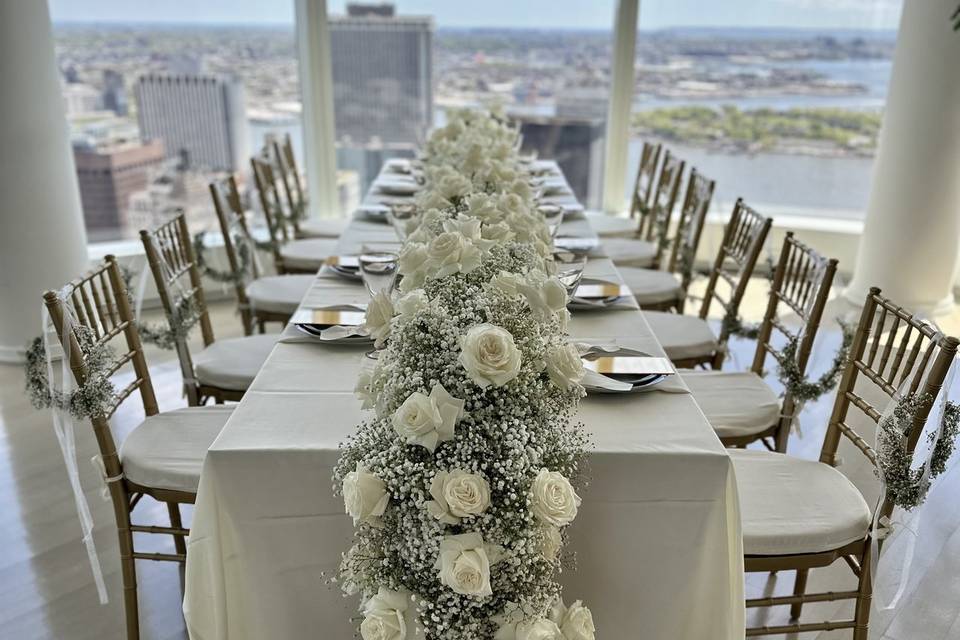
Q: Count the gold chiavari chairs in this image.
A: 11